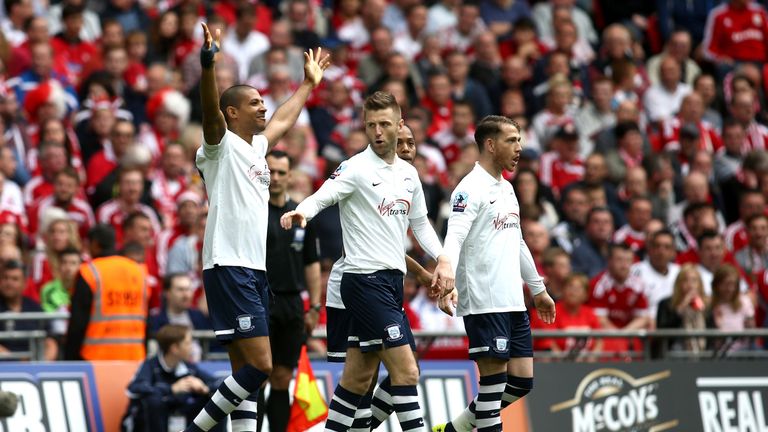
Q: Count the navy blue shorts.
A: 4